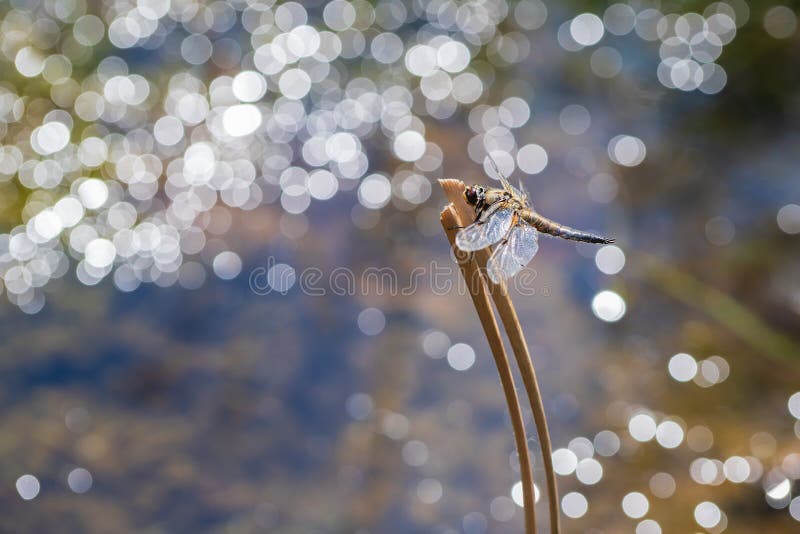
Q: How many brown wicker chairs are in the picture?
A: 0